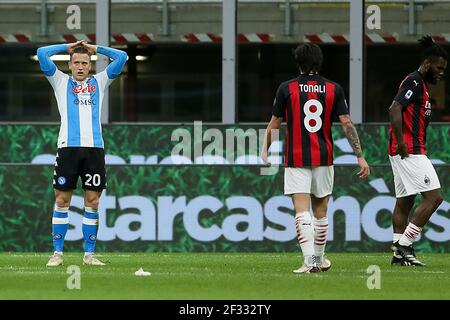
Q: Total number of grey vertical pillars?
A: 3